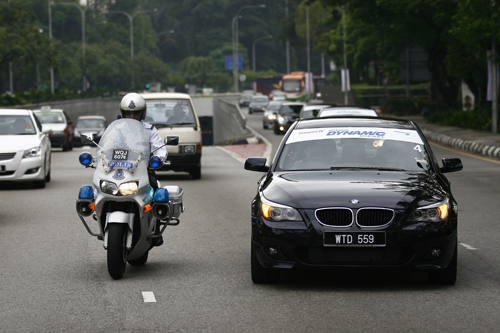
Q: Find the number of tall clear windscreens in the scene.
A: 1